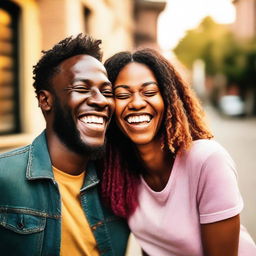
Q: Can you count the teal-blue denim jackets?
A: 1